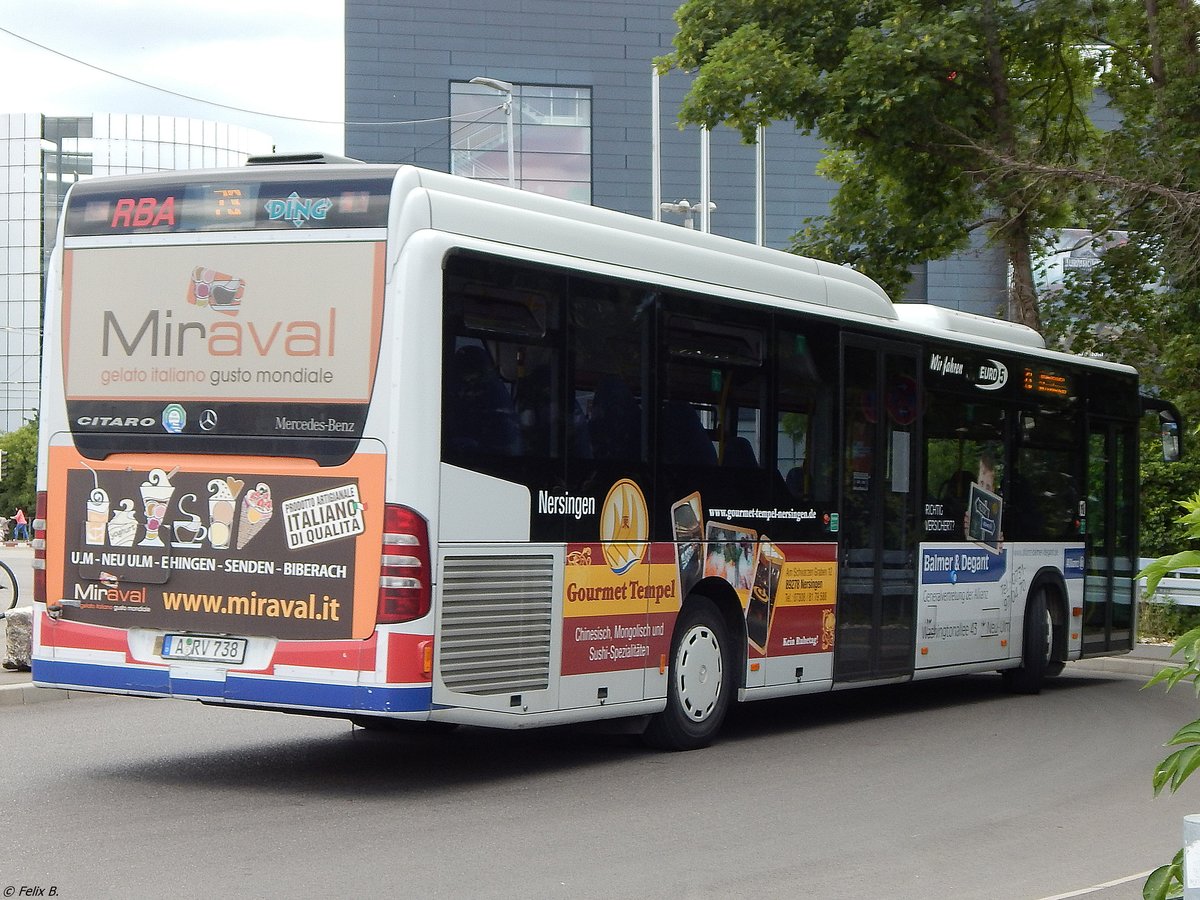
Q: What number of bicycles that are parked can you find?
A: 1